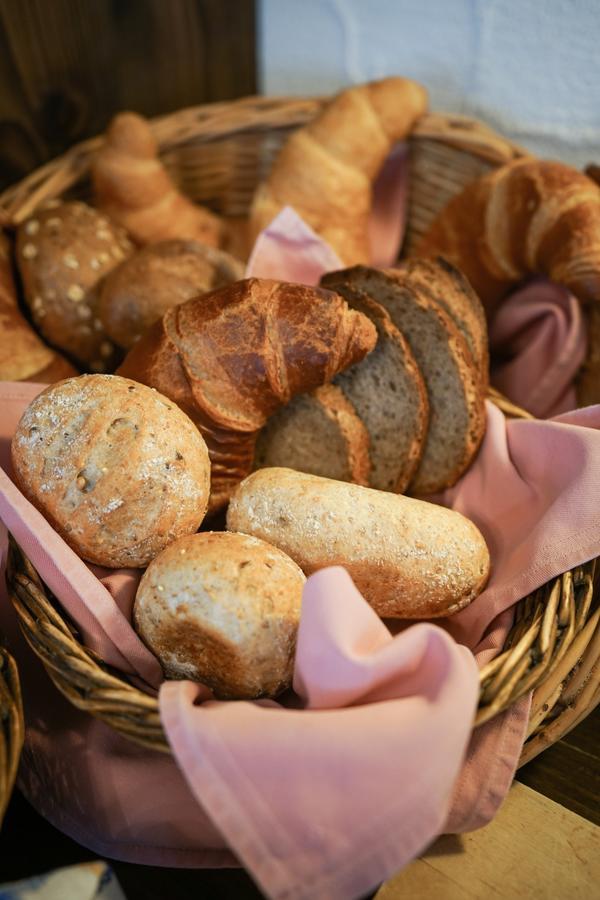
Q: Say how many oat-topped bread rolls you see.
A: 1